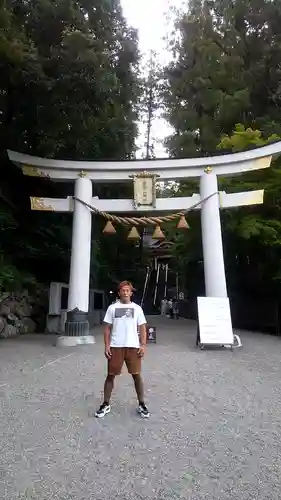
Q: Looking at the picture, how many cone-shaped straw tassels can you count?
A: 4